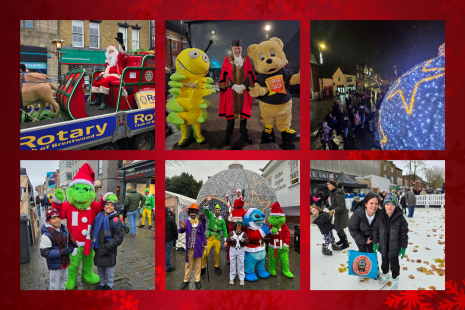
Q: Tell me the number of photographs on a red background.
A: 6